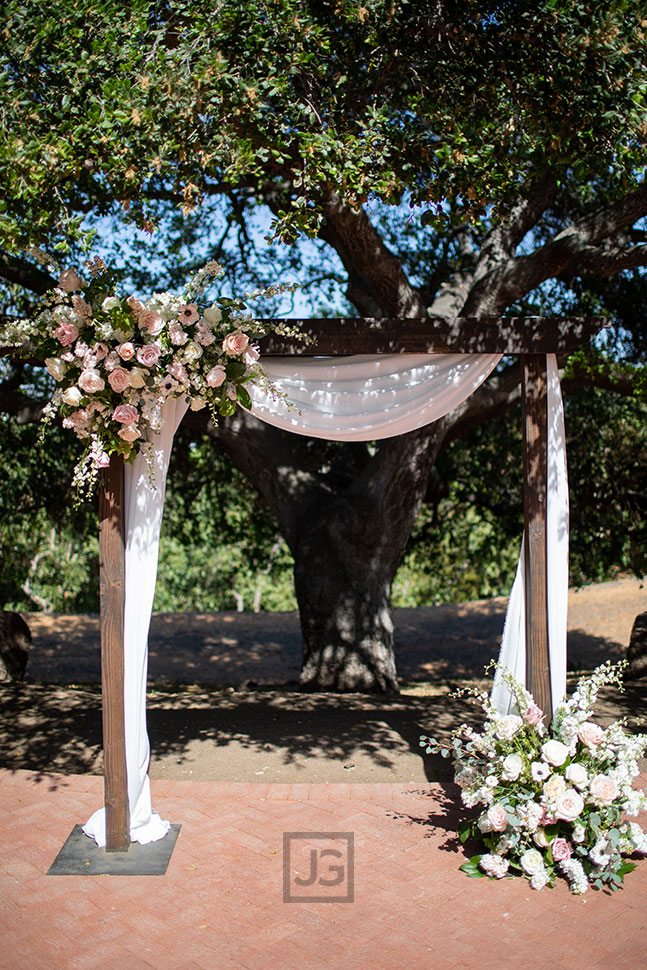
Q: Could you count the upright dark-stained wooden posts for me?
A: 2